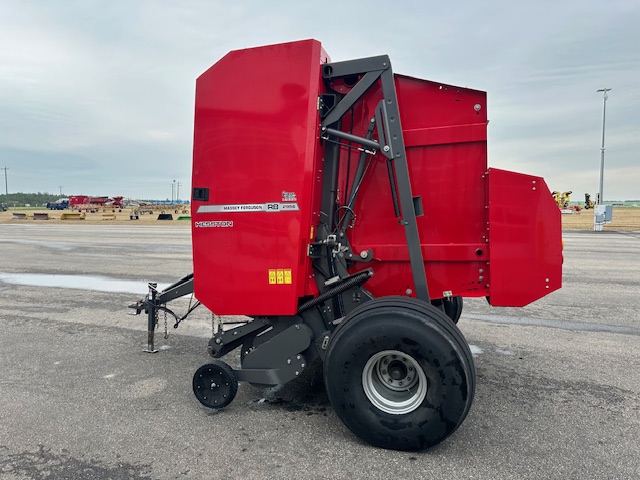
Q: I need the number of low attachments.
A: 1